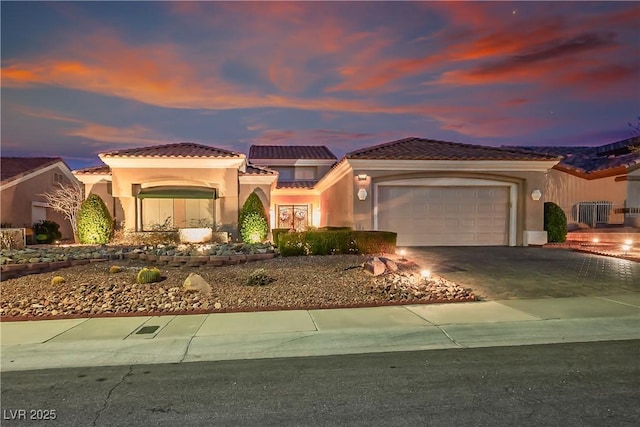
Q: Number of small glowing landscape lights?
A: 5